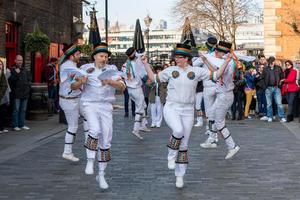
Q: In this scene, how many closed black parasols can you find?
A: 3